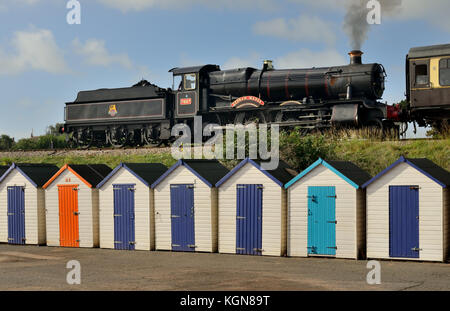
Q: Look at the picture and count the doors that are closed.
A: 7